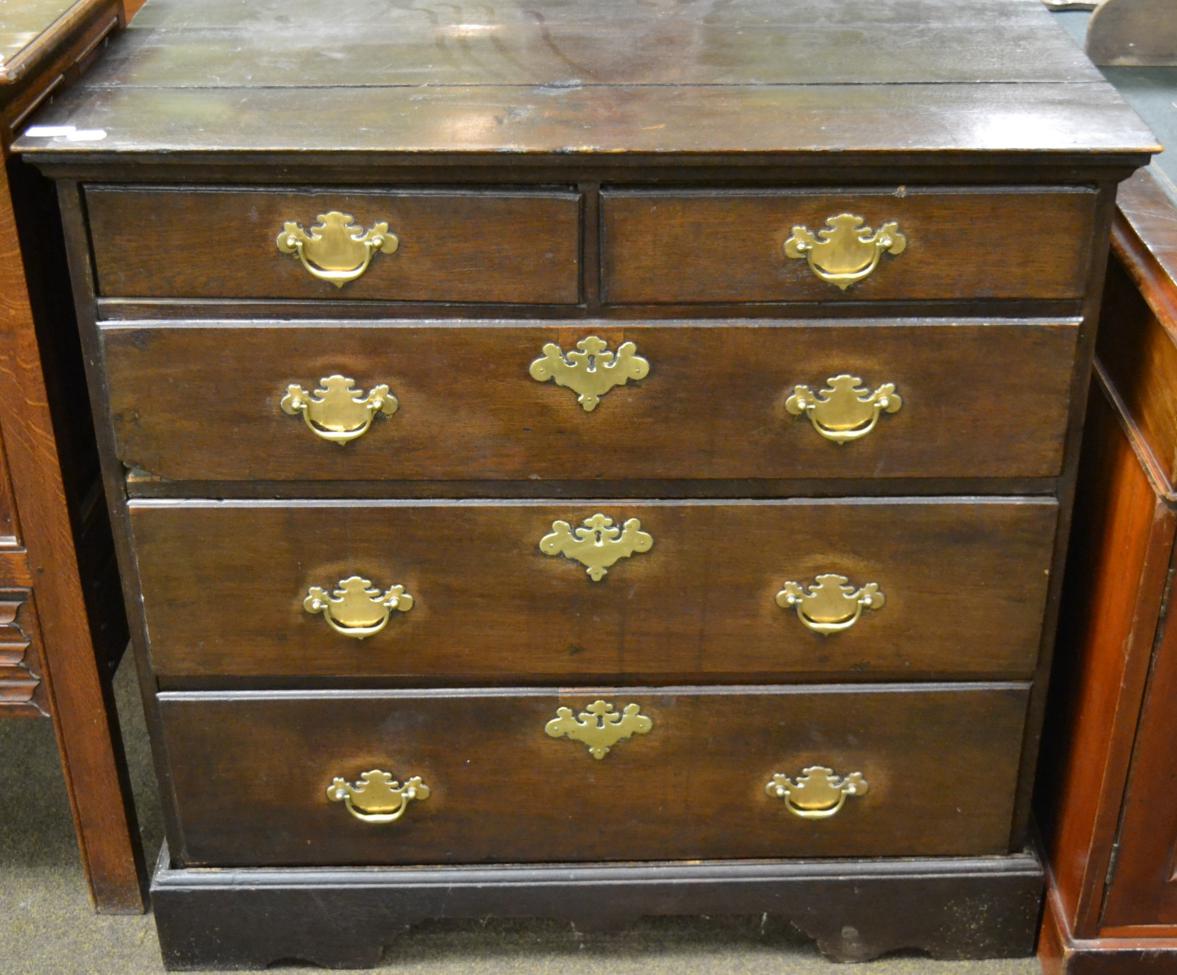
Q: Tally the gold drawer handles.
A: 8